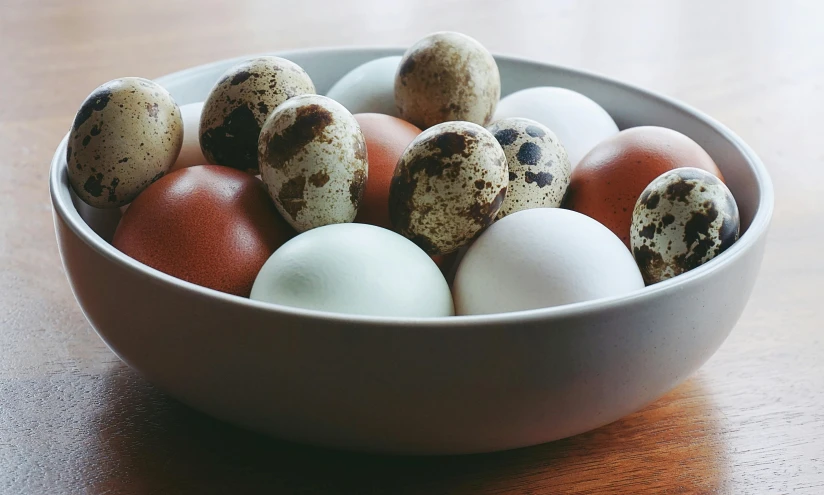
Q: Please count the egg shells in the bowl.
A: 15